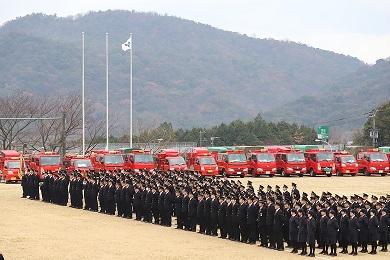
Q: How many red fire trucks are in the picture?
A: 13